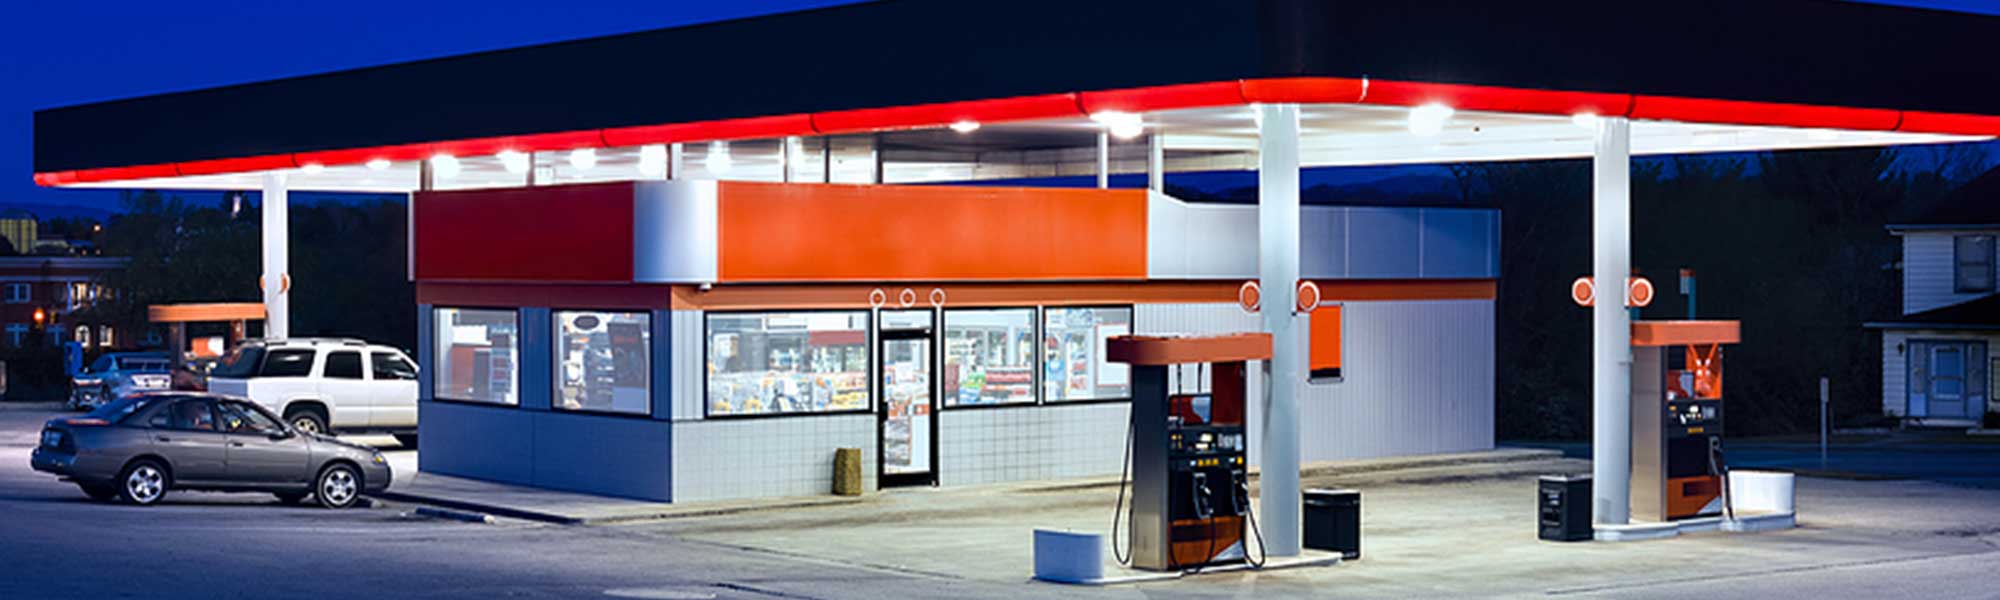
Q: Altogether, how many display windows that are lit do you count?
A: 5